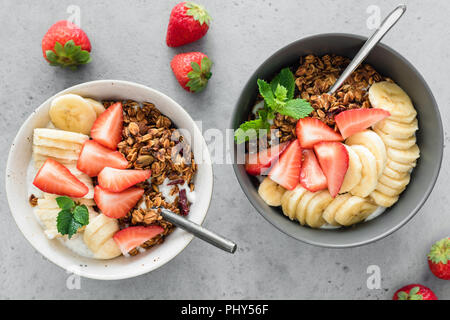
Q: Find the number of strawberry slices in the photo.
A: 12